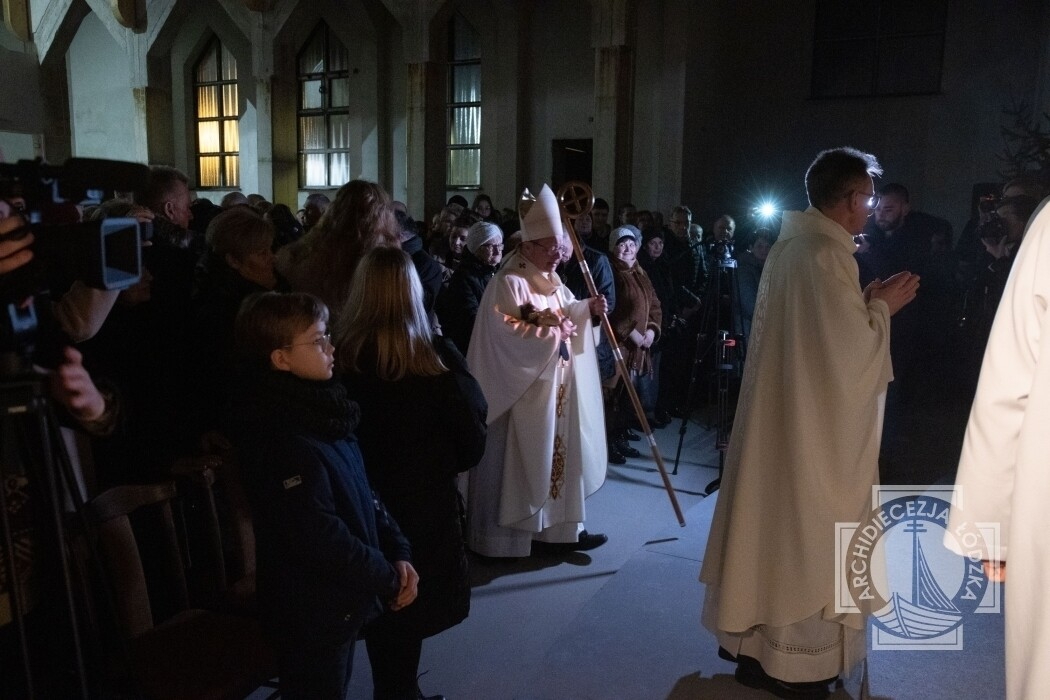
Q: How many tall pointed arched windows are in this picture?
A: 3